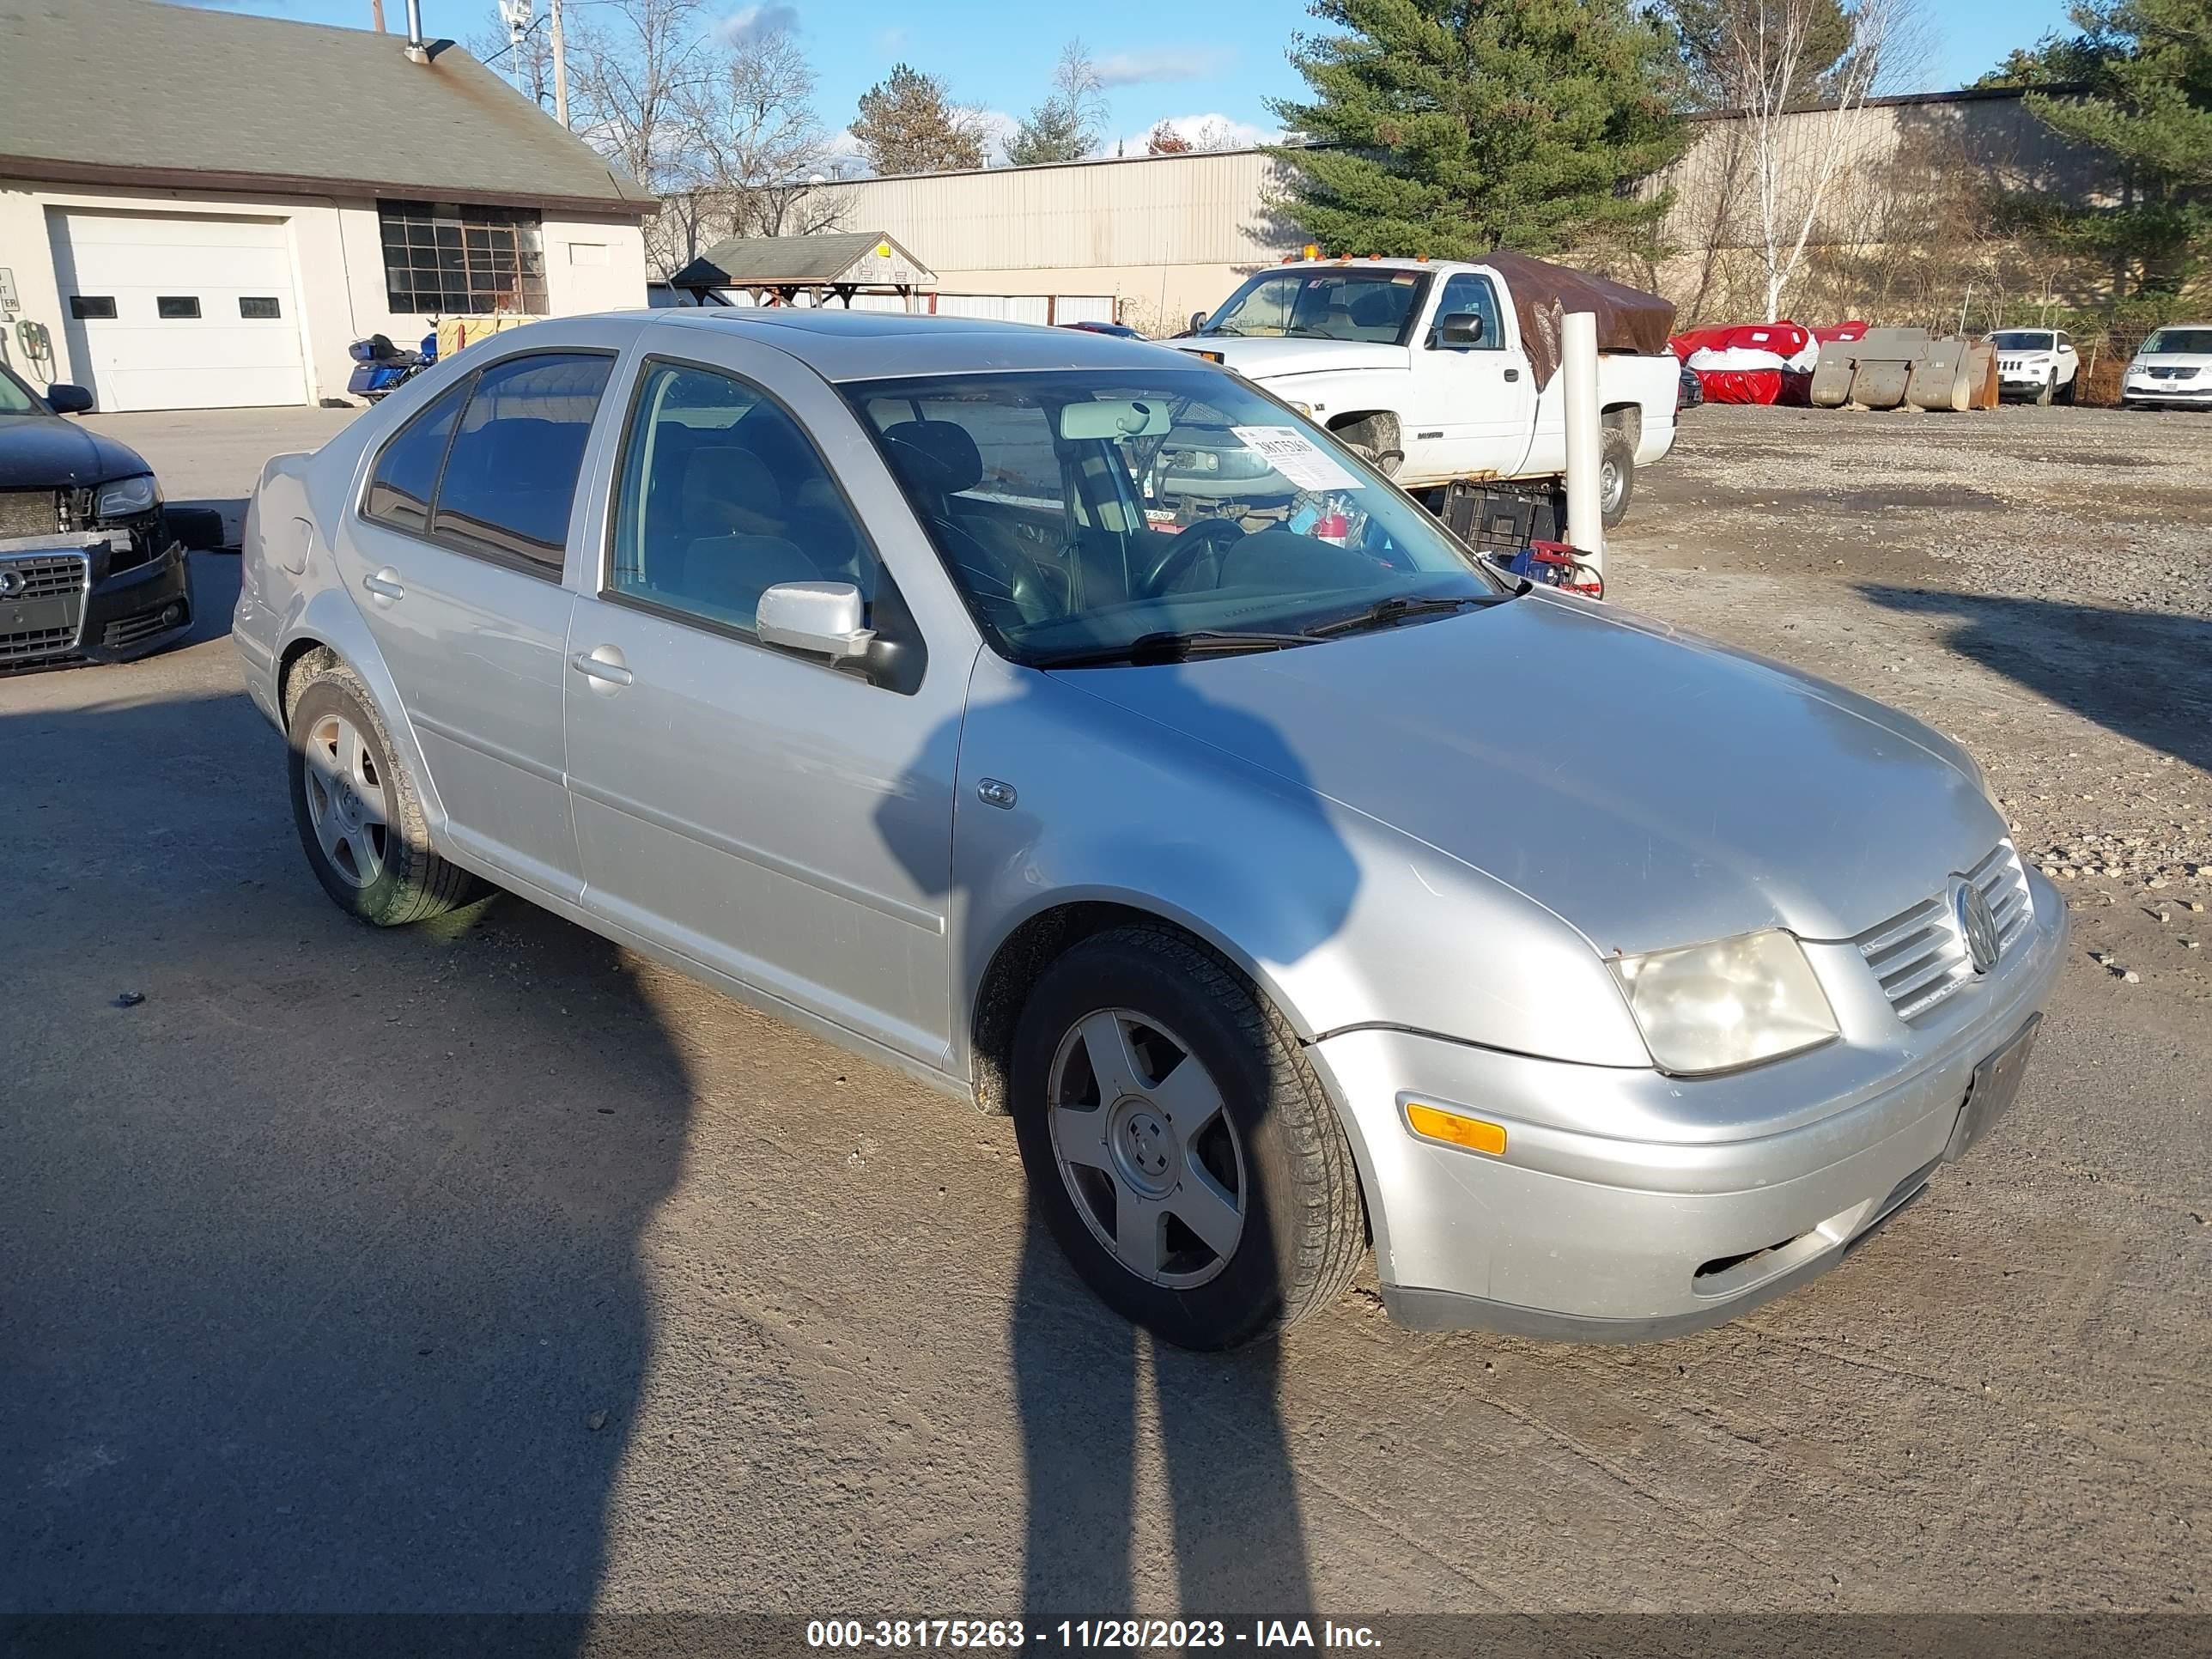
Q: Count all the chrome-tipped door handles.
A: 2